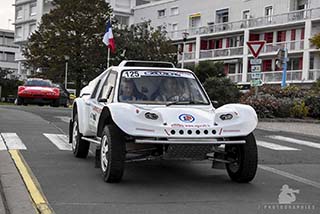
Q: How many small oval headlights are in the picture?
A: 2